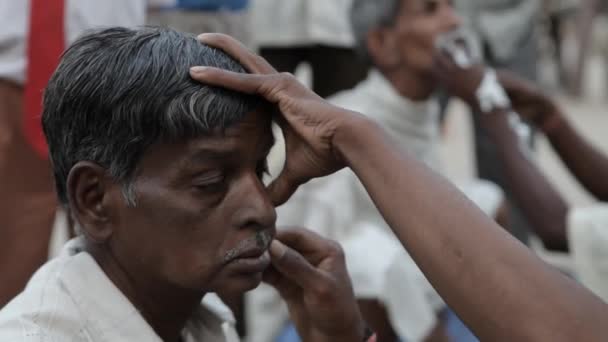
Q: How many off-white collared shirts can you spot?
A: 1